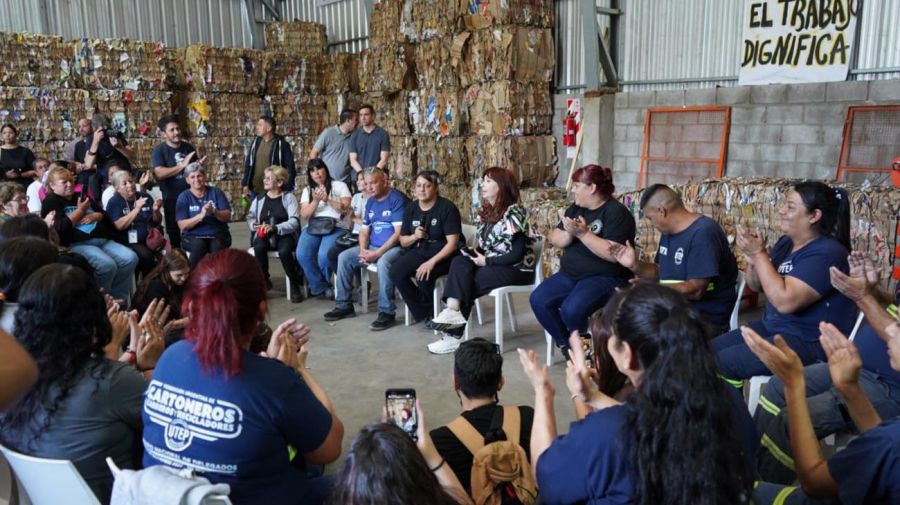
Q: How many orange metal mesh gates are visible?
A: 2